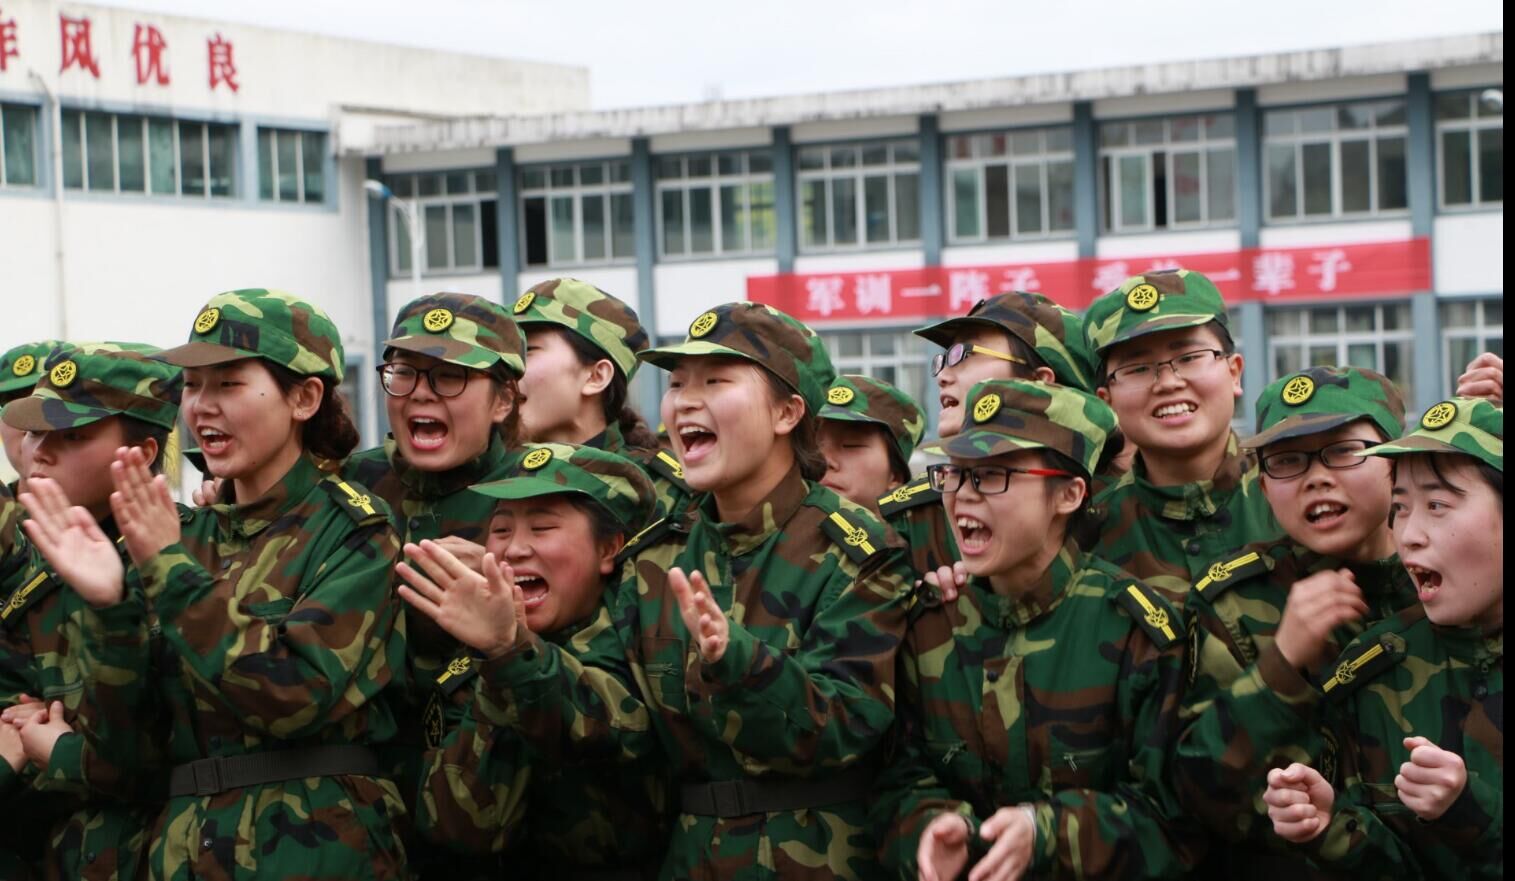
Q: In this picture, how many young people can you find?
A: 13